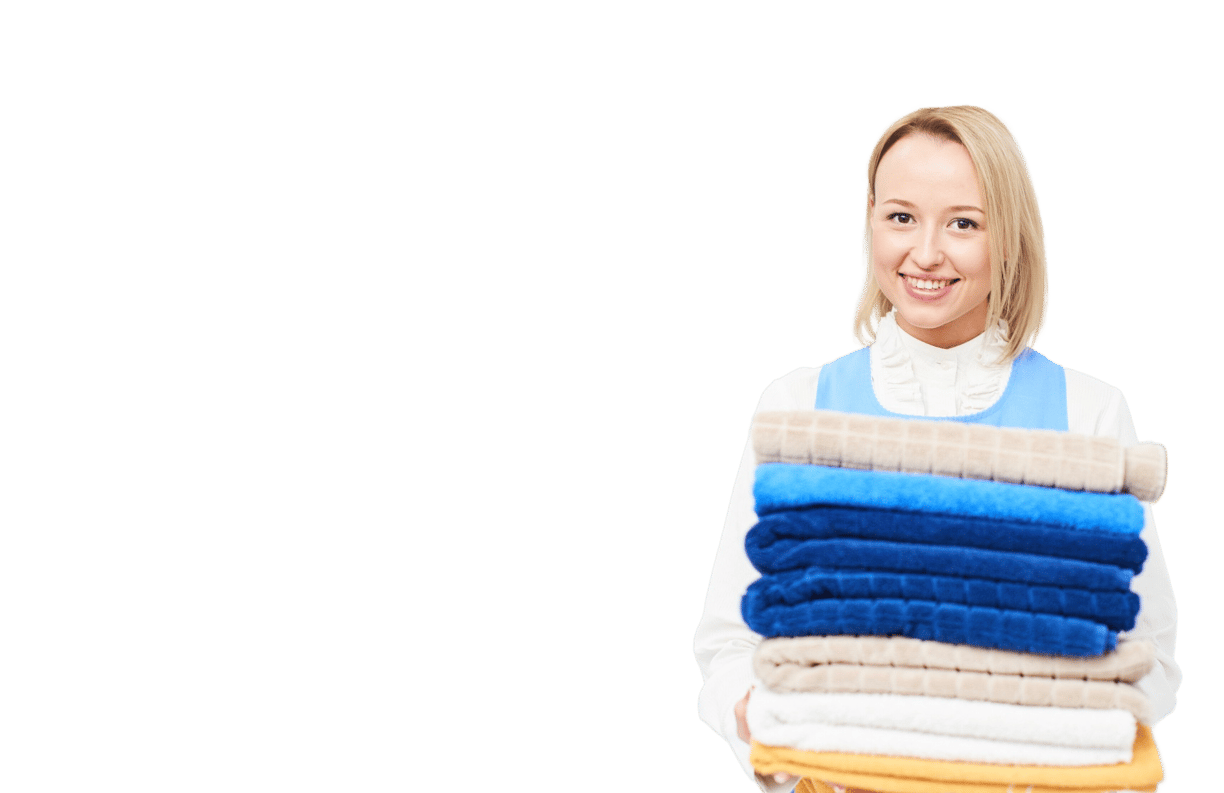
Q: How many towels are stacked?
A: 7